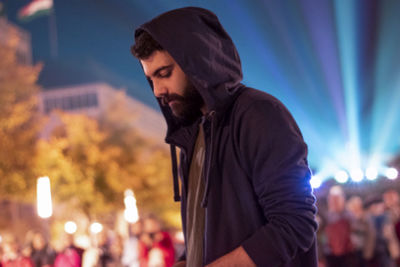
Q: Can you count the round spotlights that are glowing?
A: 5